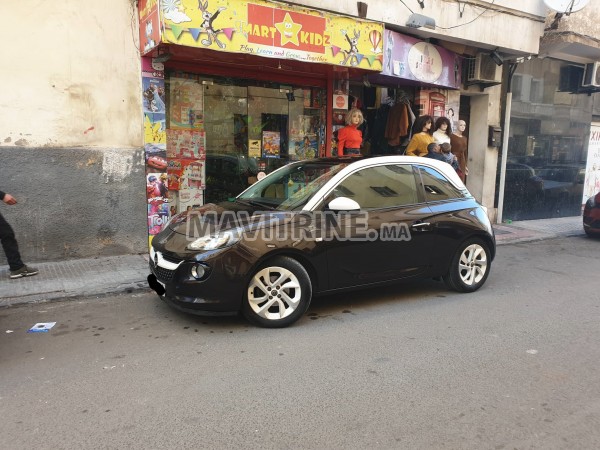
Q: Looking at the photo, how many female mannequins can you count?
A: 4